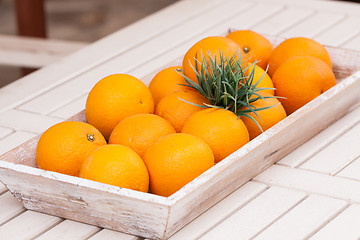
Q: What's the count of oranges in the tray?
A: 14